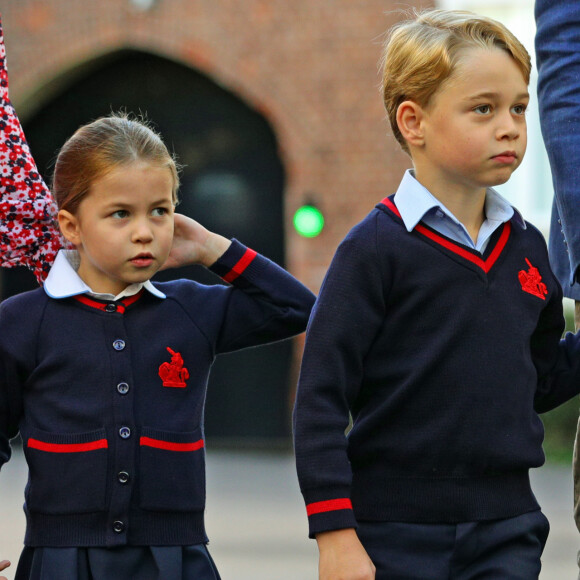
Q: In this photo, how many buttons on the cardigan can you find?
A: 6